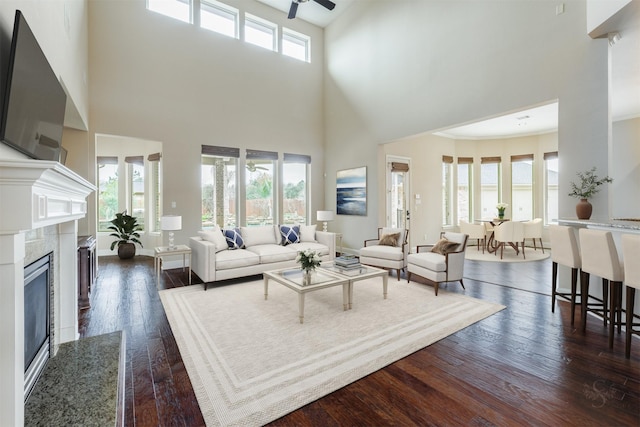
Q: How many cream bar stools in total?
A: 3